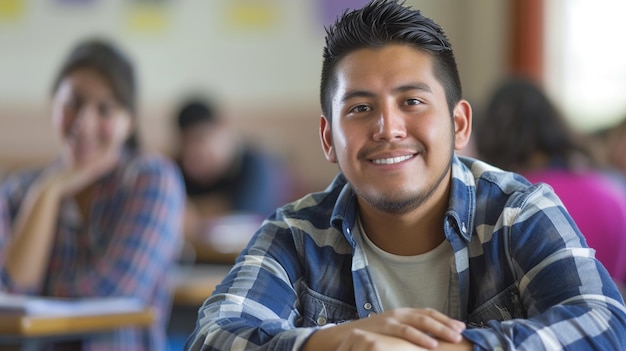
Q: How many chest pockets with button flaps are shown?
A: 2